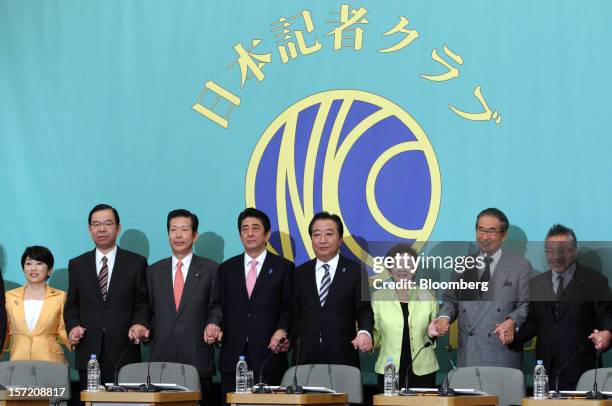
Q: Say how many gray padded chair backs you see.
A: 5